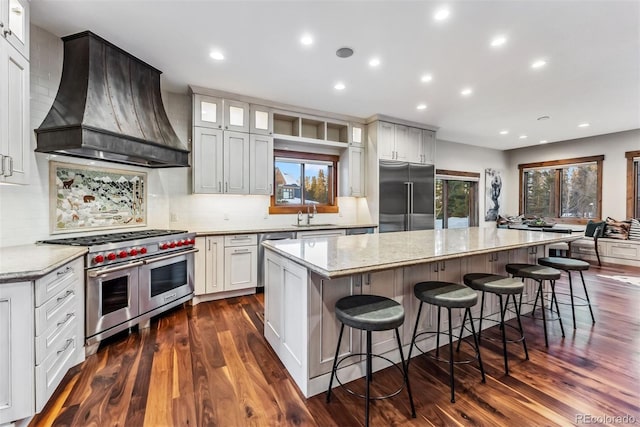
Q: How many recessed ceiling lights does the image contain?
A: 14